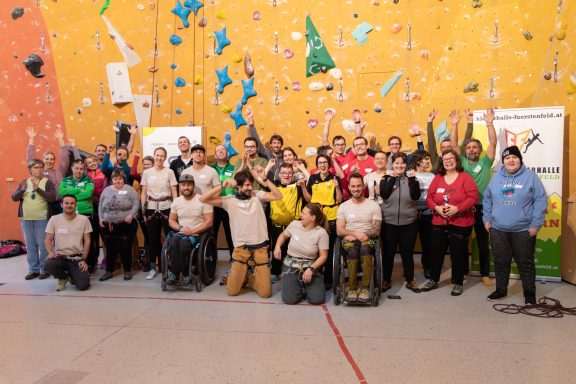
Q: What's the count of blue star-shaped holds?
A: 7